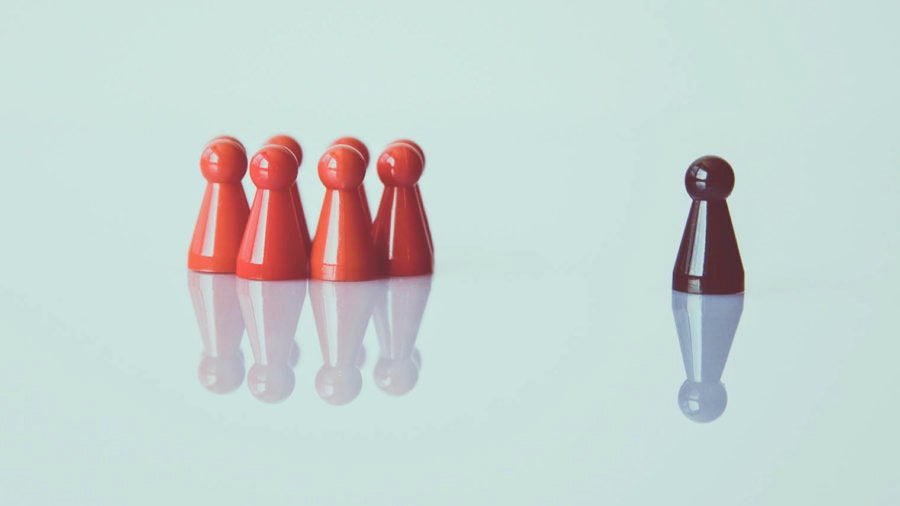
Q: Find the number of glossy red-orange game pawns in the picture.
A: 8